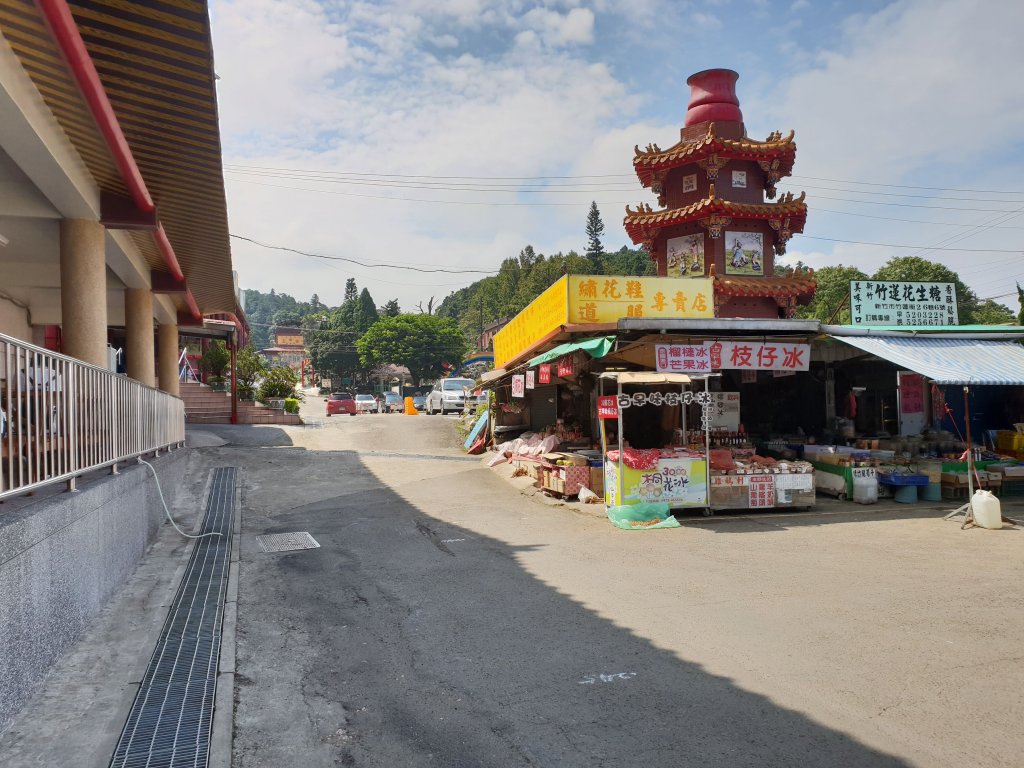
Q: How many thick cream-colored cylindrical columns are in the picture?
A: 3